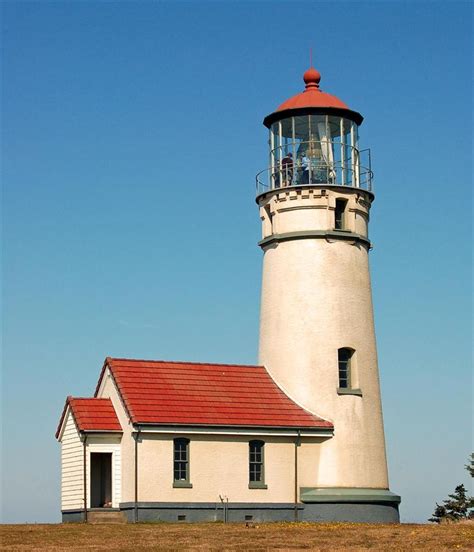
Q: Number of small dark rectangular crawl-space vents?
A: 2